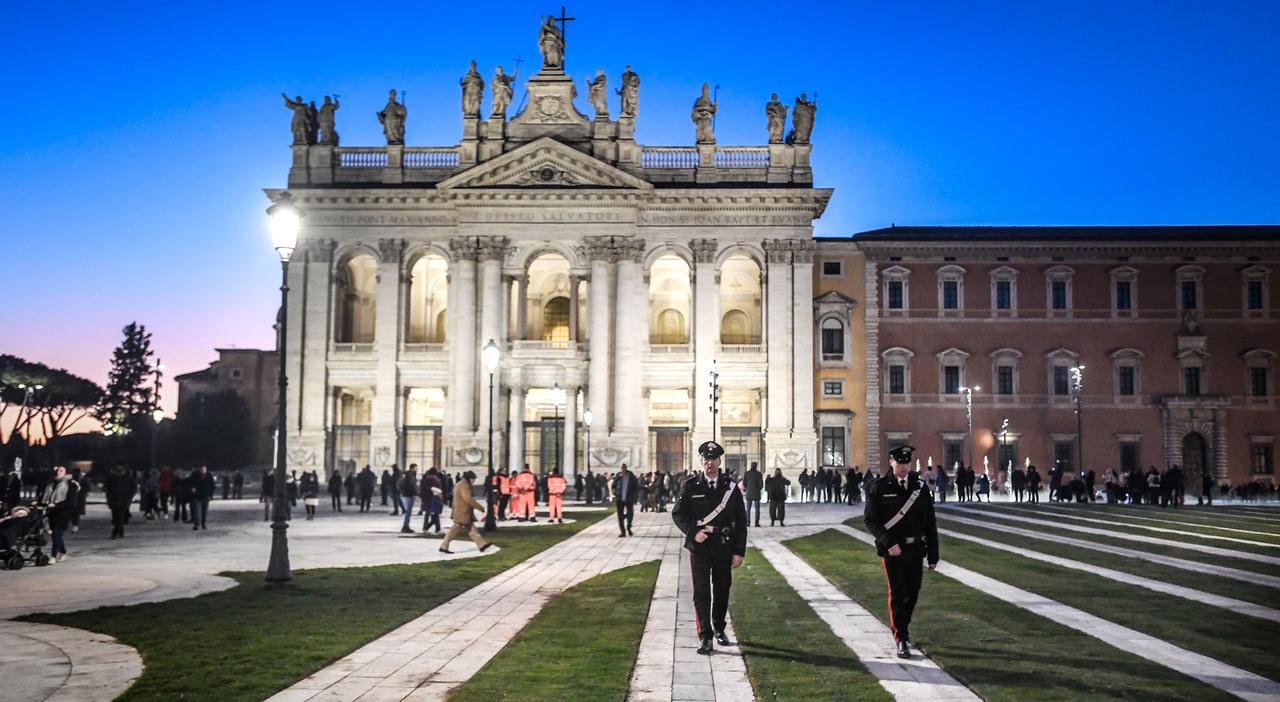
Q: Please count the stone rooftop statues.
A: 11